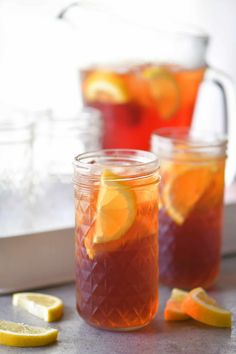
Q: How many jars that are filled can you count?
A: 2